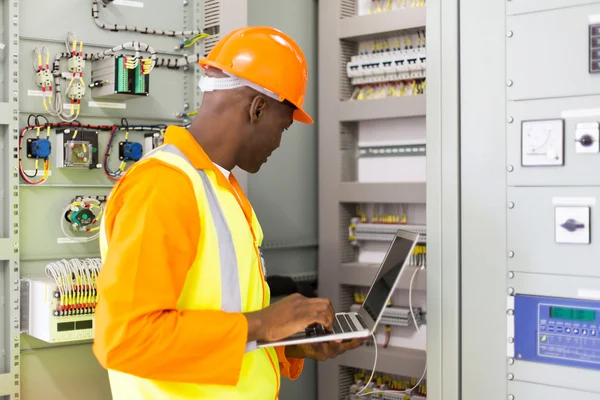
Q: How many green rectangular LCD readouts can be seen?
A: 1